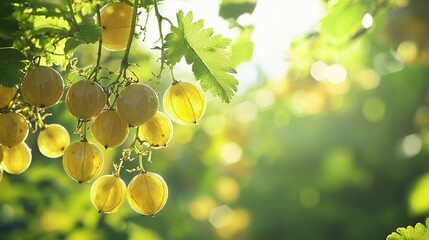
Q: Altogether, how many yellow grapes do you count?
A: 14